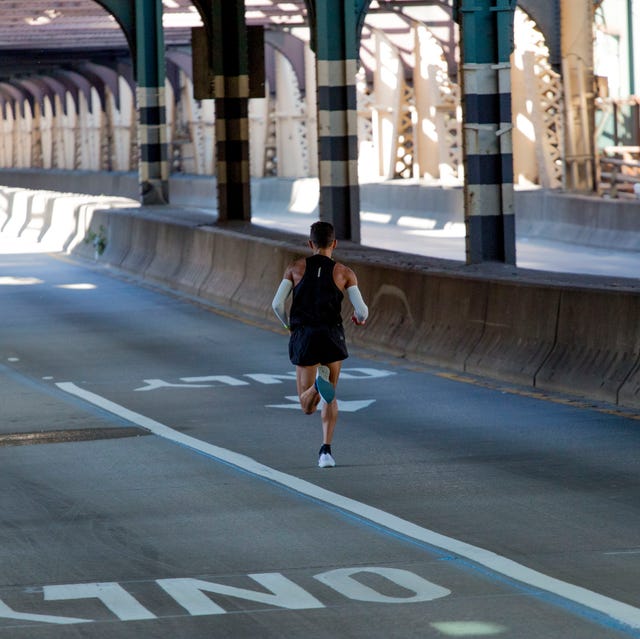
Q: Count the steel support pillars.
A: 4